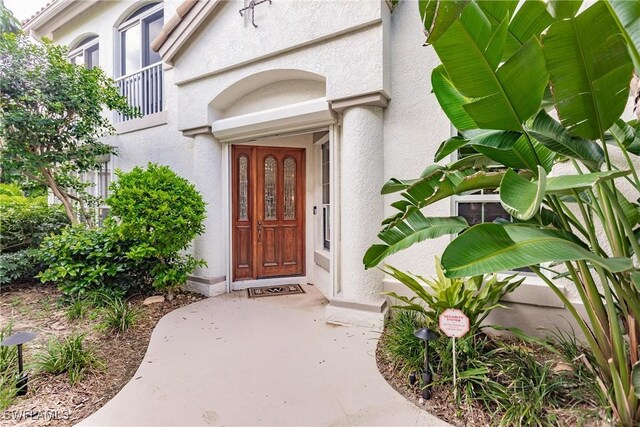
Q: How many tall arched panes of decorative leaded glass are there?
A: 3